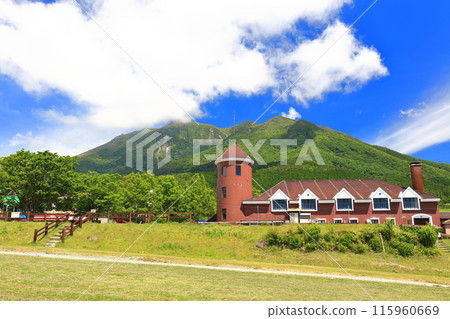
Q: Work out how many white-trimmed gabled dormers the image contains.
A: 5